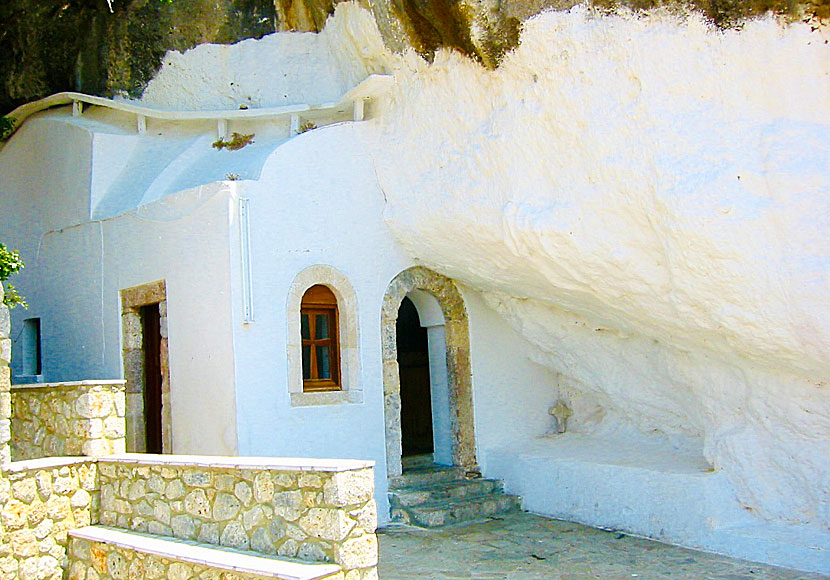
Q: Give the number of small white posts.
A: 5